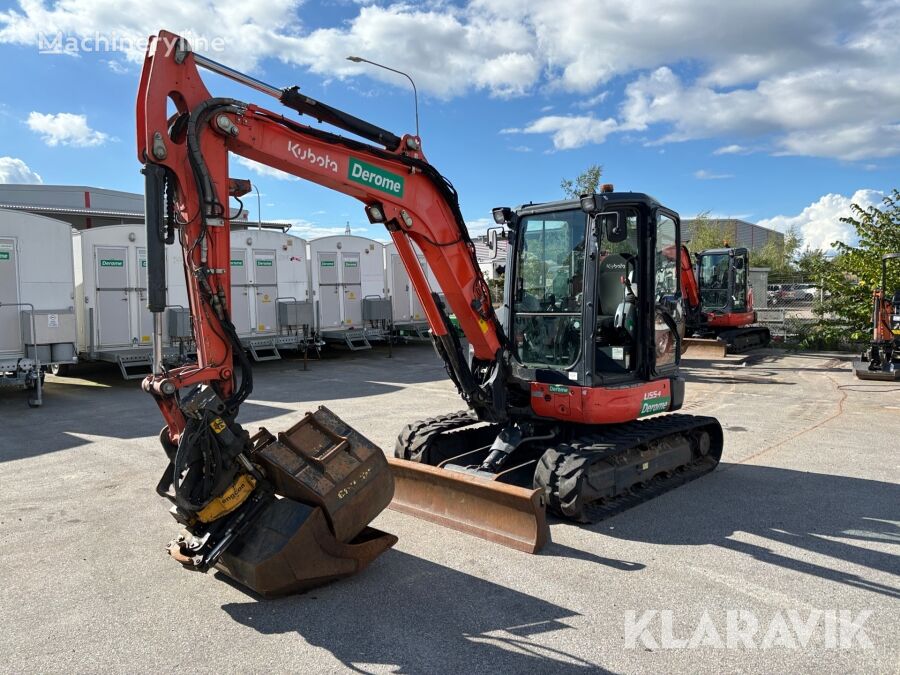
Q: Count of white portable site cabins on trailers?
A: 5